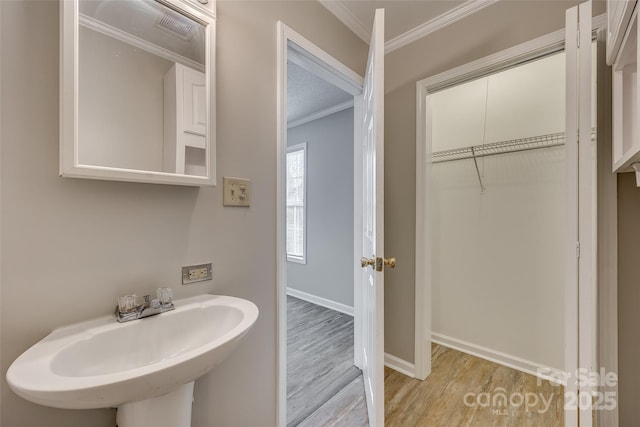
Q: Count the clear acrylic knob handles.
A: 2